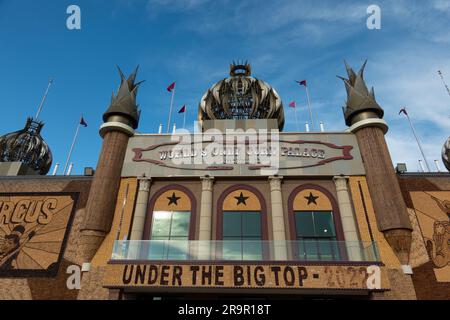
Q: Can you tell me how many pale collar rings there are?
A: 2